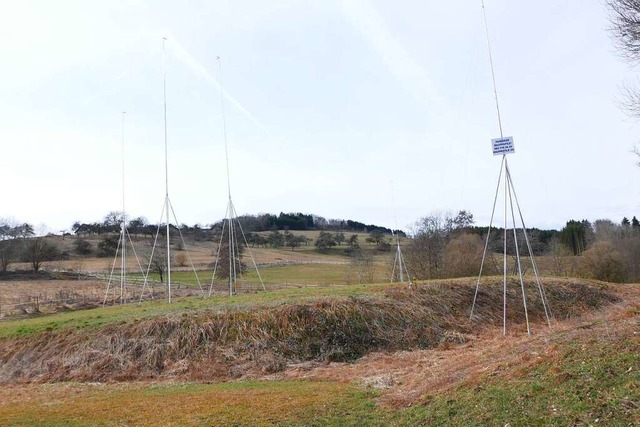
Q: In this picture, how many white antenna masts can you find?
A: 5